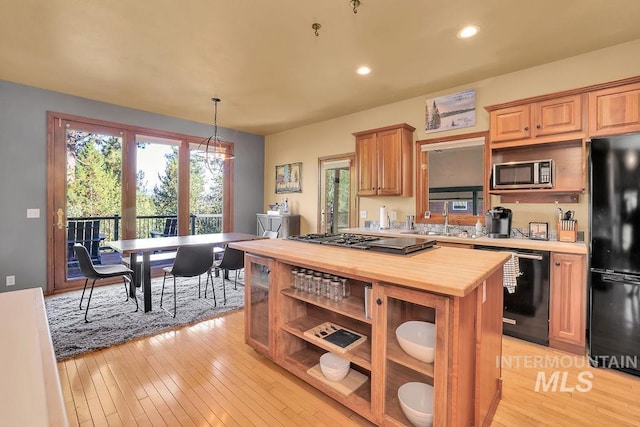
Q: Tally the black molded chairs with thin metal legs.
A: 3